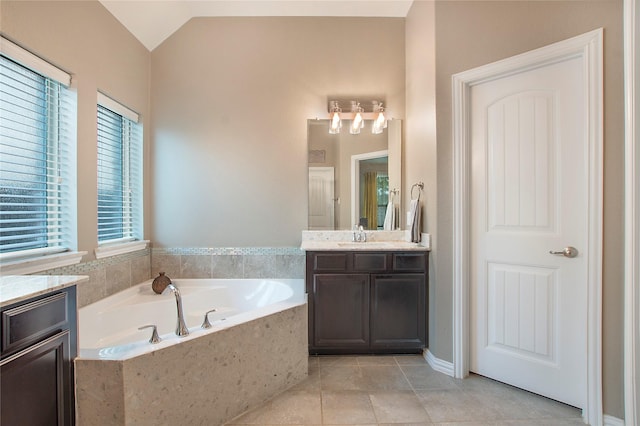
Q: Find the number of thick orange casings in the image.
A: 0